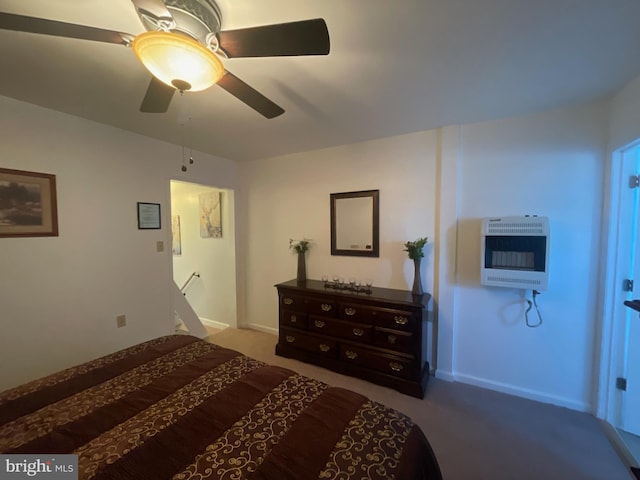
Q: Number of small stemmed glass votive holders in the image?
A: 6